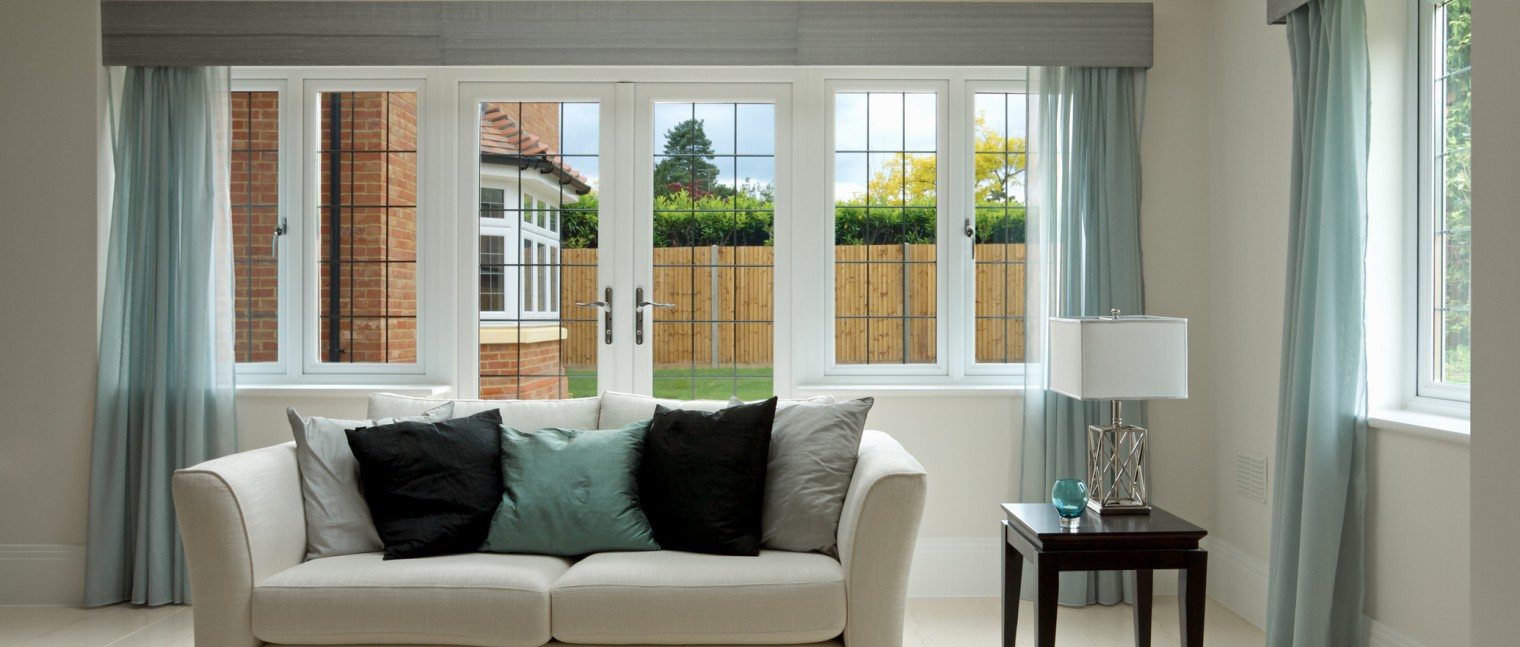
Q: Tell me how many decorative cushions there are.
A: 5